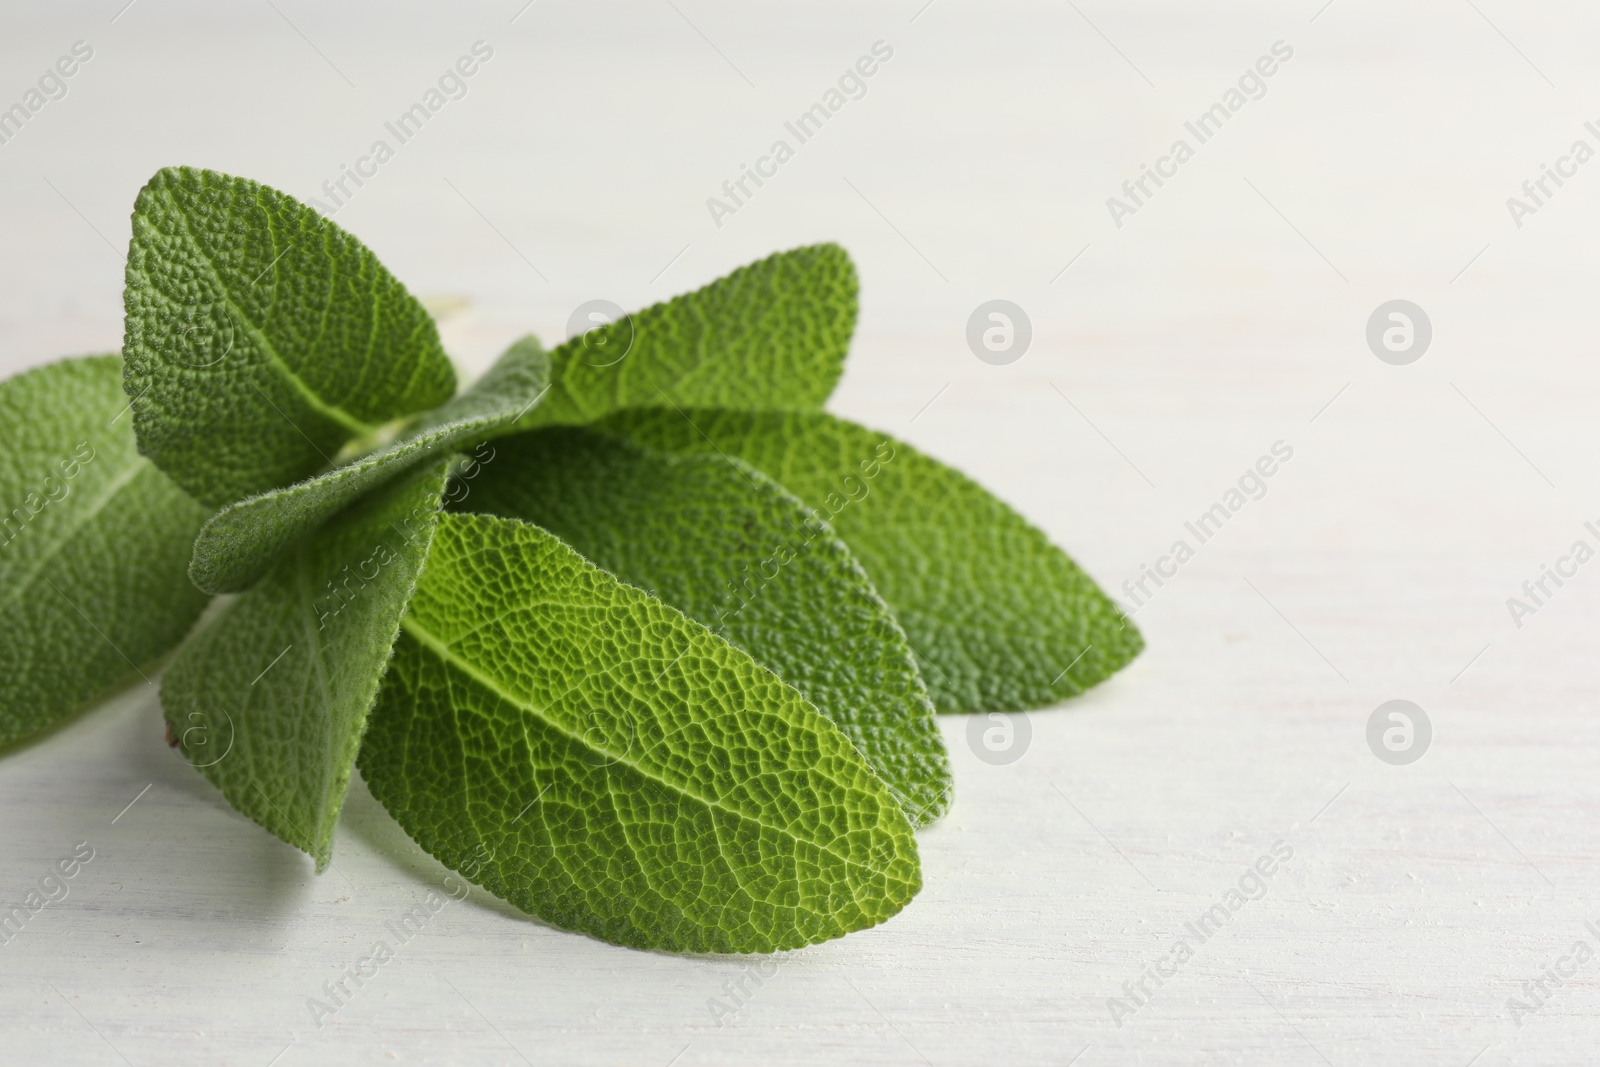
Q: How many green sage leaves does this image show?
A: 8